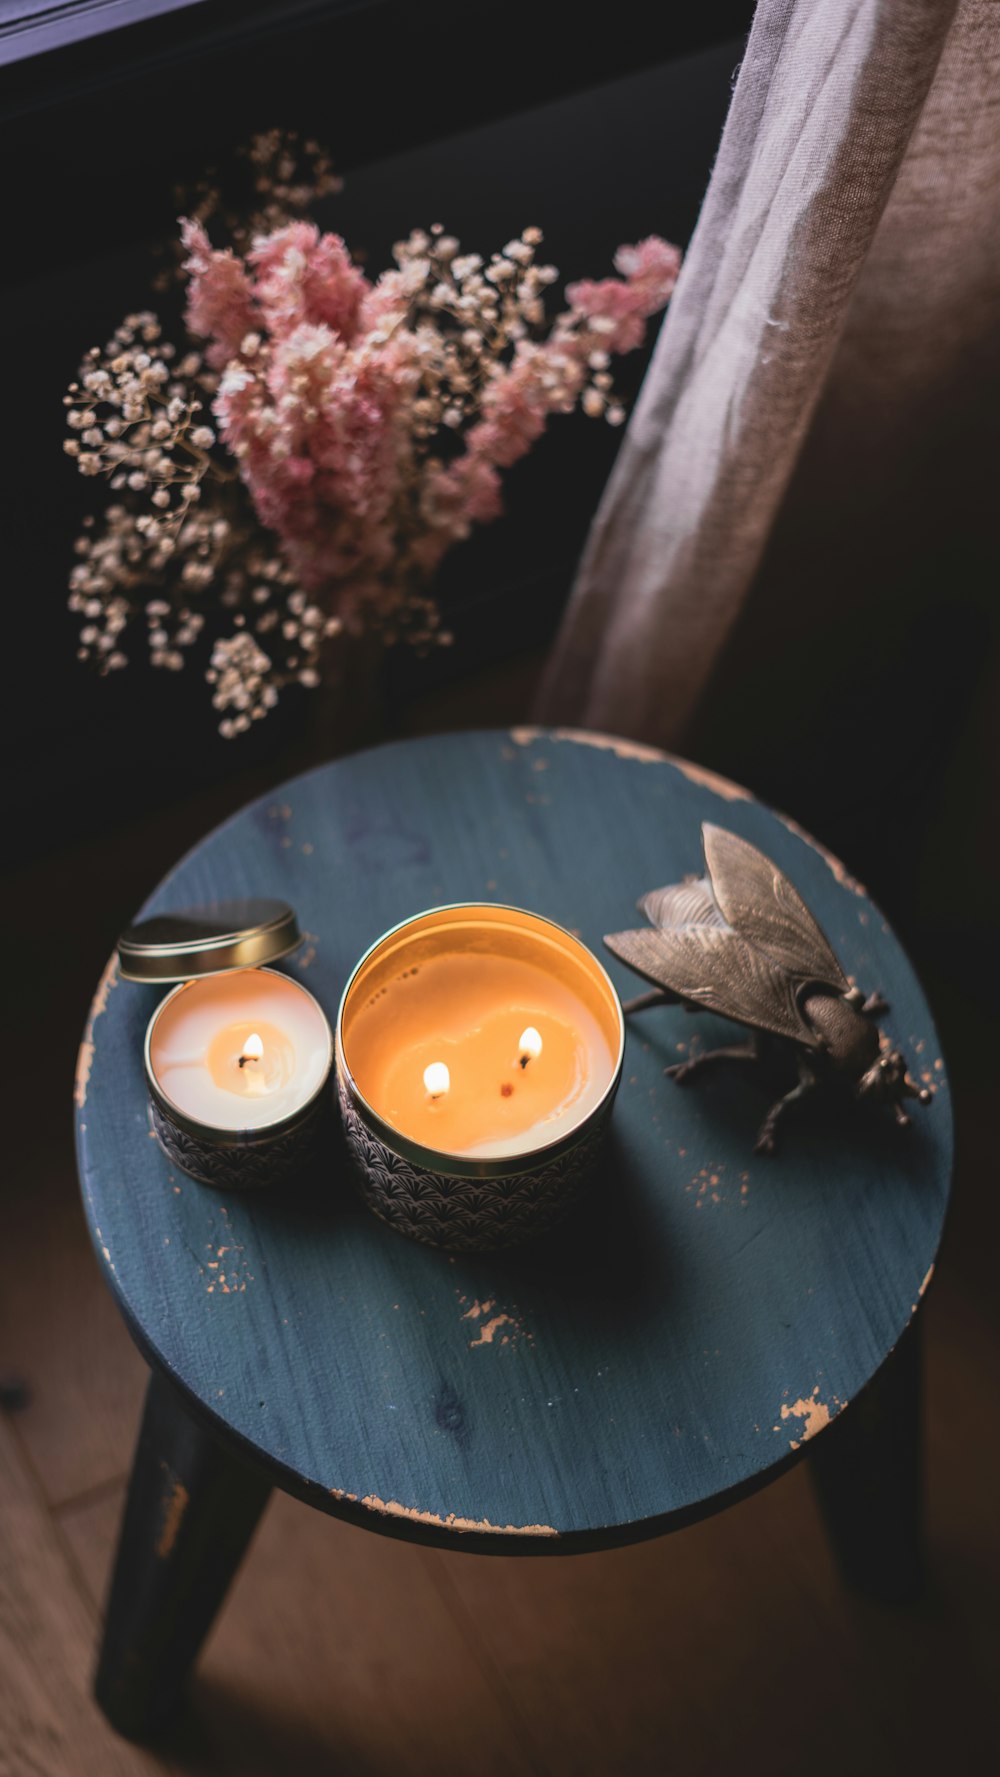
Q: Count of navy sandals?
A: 0